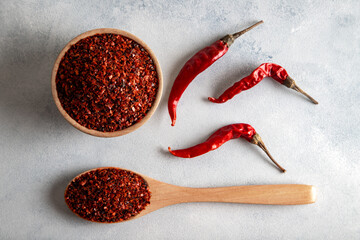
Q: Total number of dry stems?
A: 3